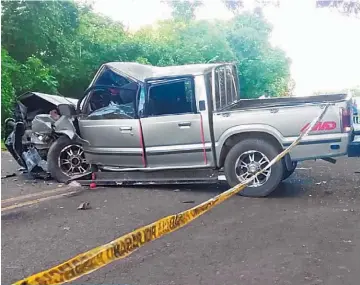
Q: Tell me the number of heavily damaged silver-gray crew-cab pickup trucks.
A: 1